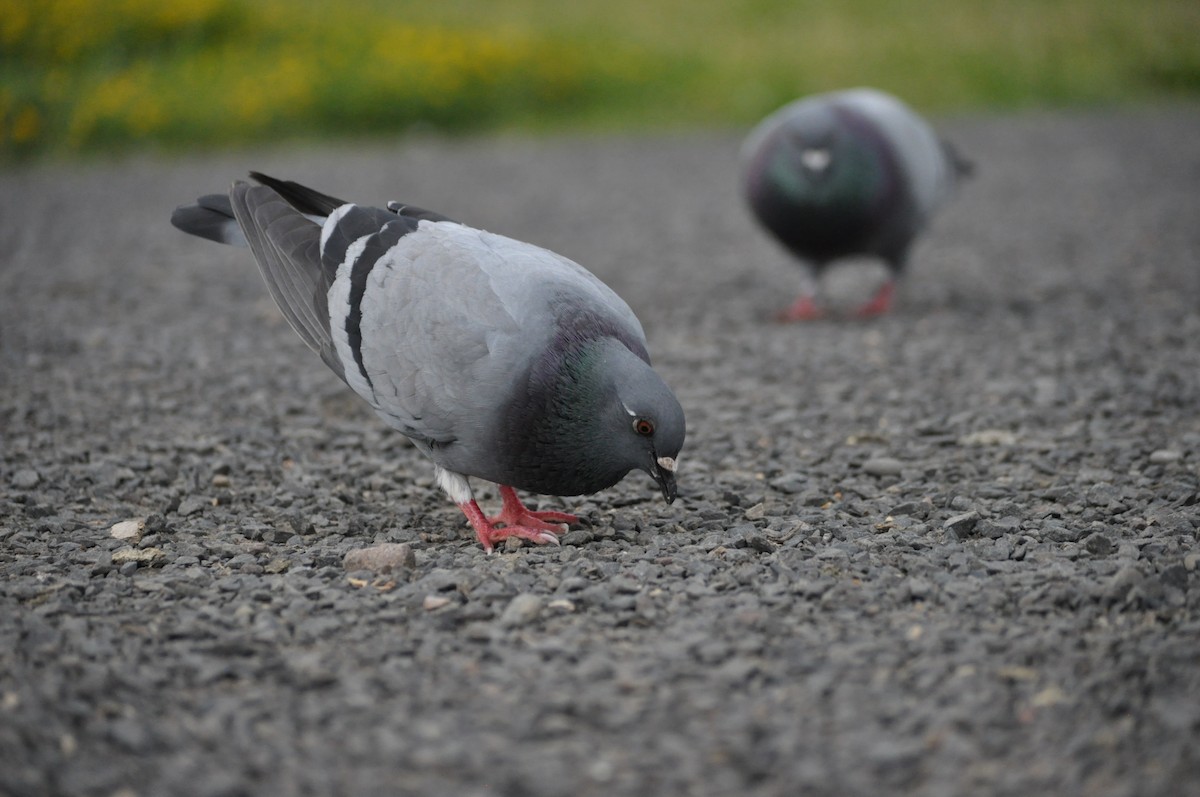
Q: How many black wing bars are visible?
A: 2